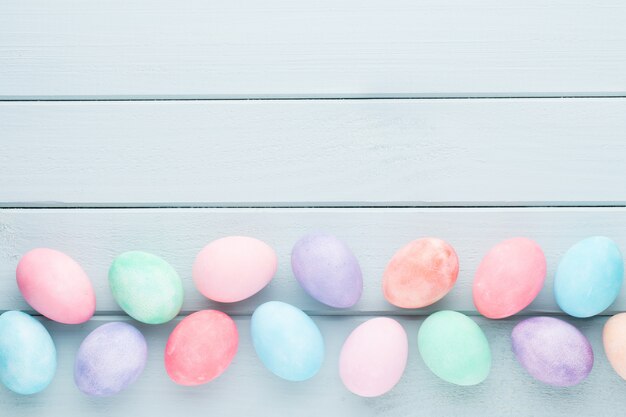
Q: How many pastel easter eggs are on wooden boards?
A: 15